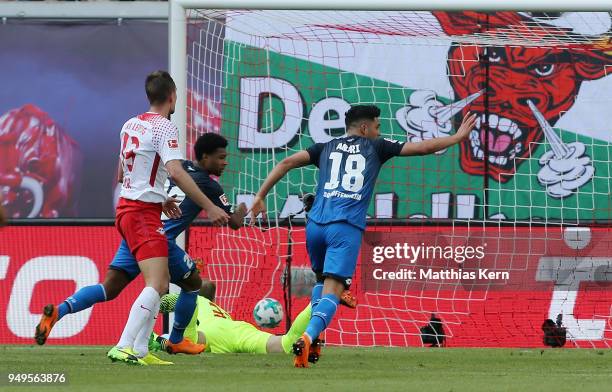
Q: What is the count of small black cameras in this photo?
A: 2